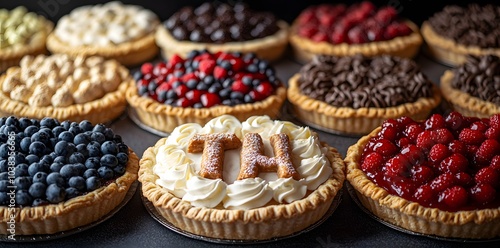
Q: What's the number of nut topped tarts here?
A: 1